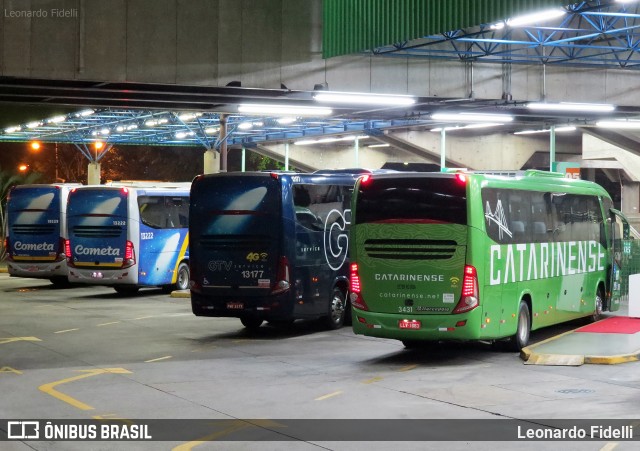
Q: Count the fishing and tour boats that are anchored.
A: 0